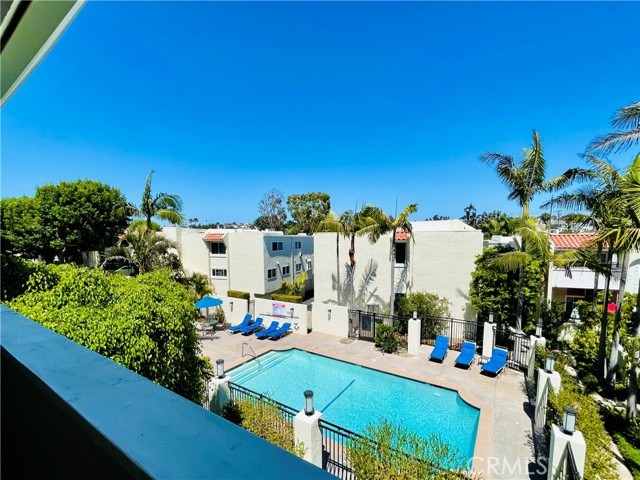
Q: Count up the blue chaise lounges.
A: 7